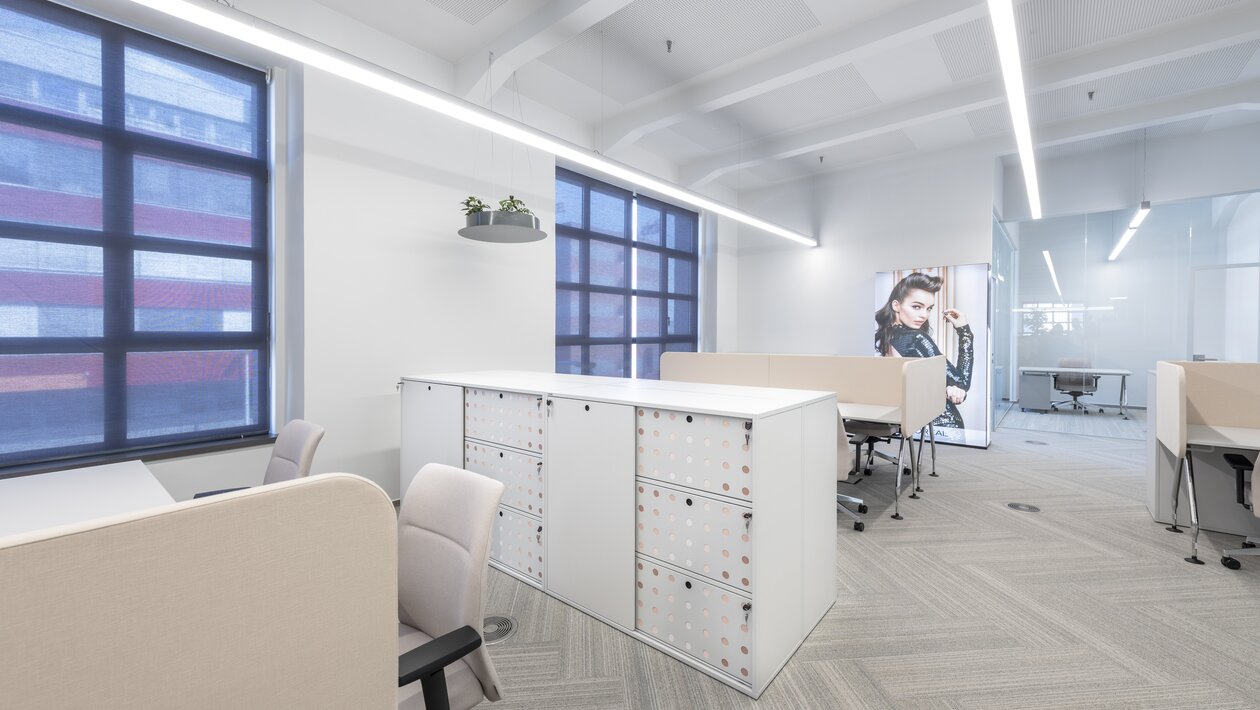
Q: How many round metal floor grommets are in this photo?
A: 3